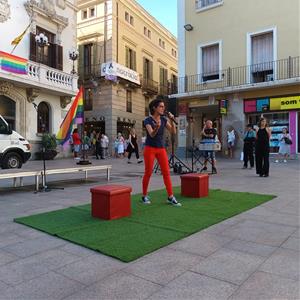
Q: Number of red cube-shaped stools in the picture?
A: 2